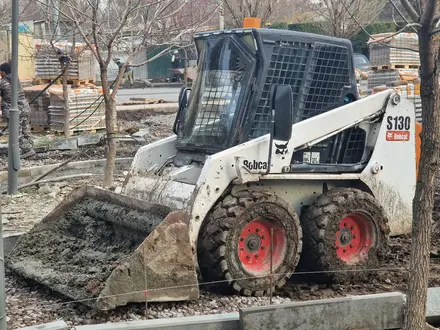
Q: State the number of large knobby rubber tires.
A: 2